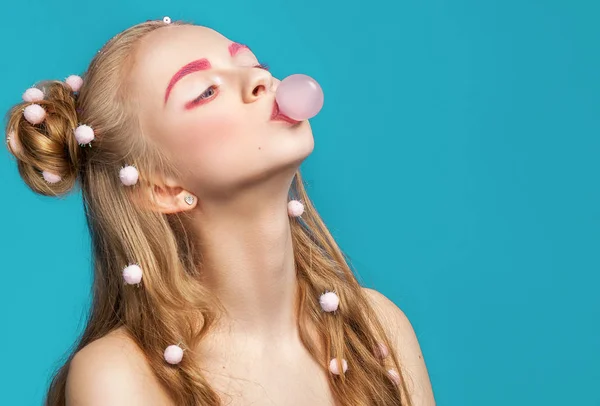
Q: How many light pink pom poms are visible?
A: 14